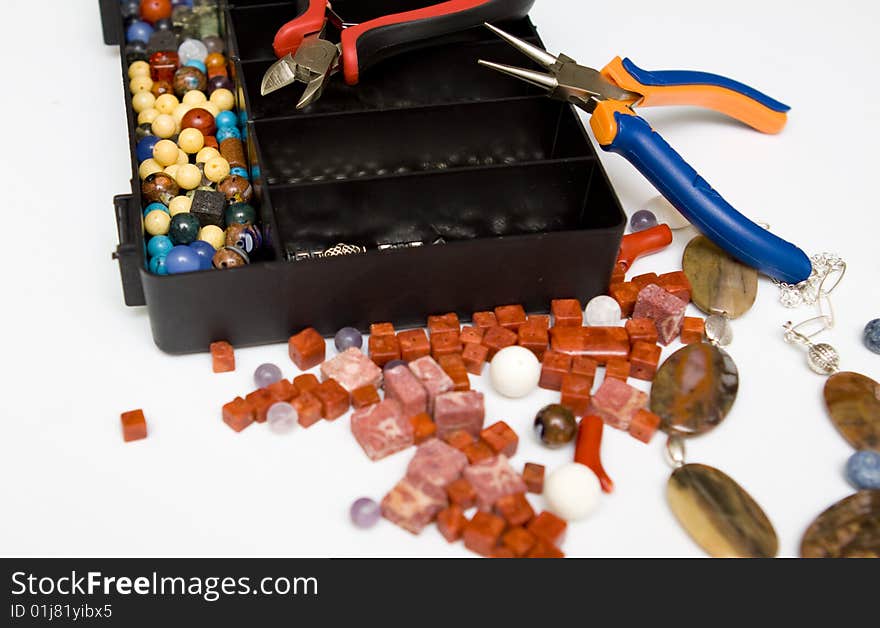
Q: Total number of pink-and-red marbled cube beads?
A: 10